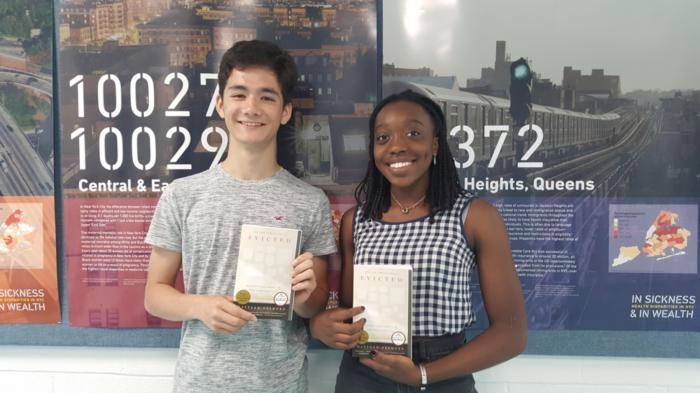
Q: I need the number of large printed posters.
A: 3